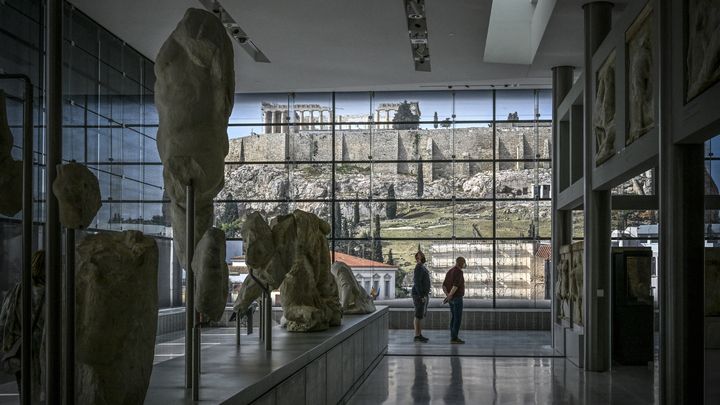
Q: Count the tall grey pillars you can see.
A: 3